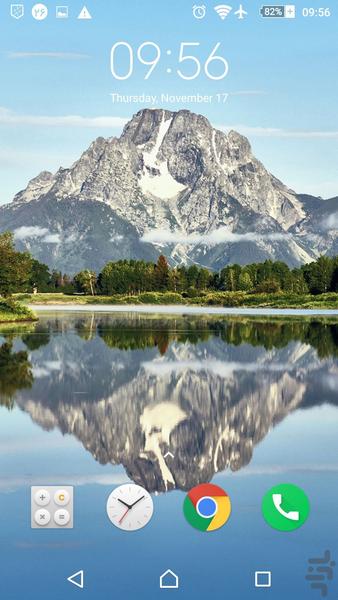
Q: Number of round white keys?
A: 4